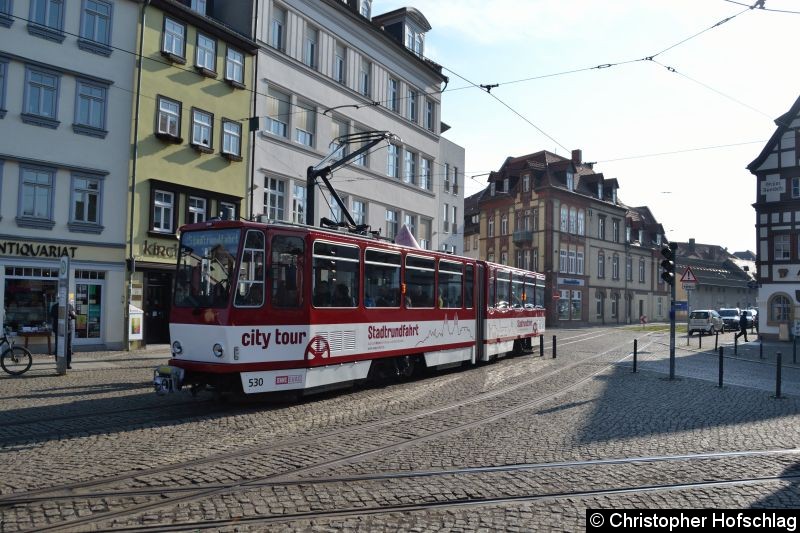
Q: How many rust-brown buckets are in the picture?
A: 0